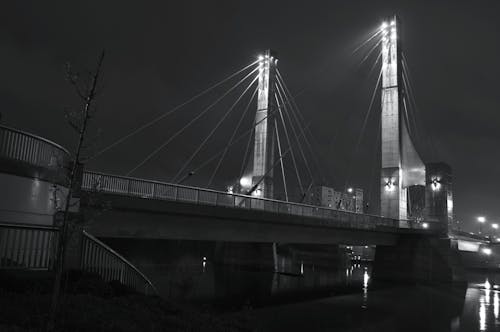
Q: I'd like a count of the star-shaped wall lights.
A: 2